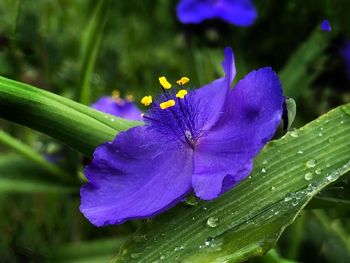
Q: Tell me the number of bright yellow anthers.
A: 5